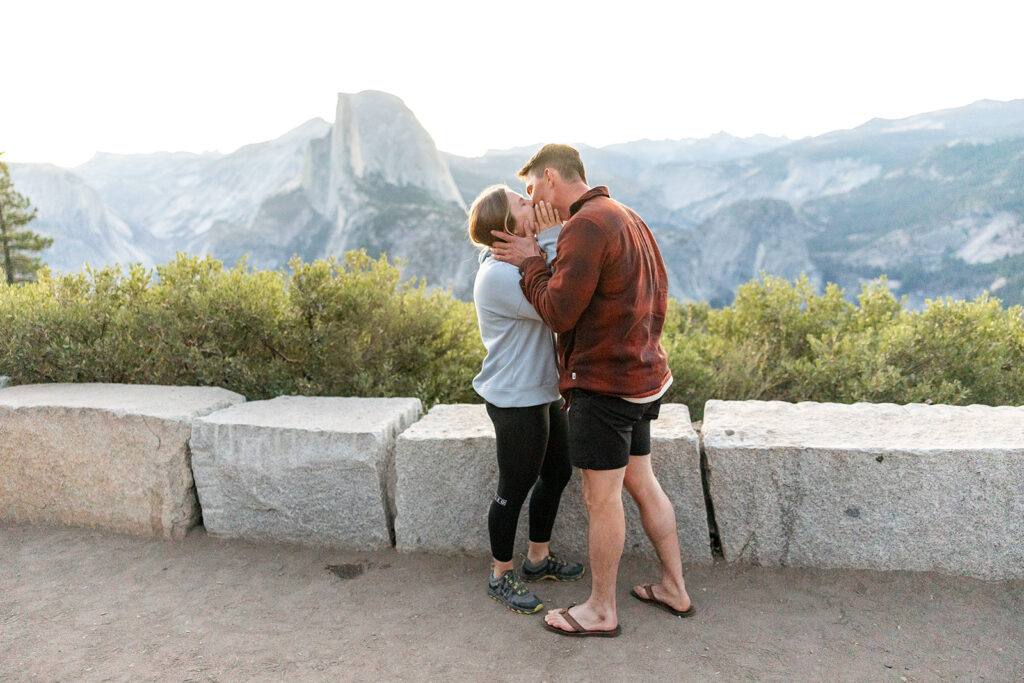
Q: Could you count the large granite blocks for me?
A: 4